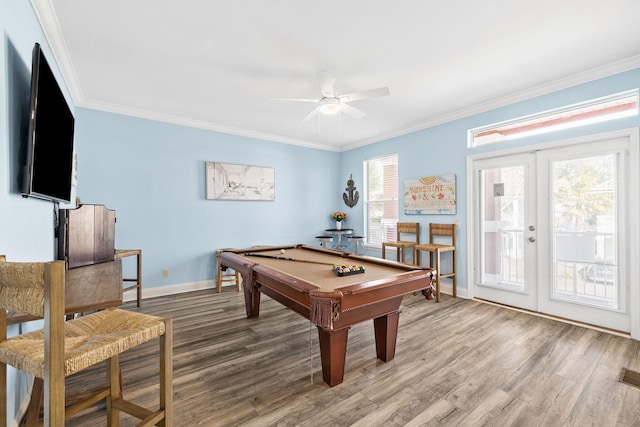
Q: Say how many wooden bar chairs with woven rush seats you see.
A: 4